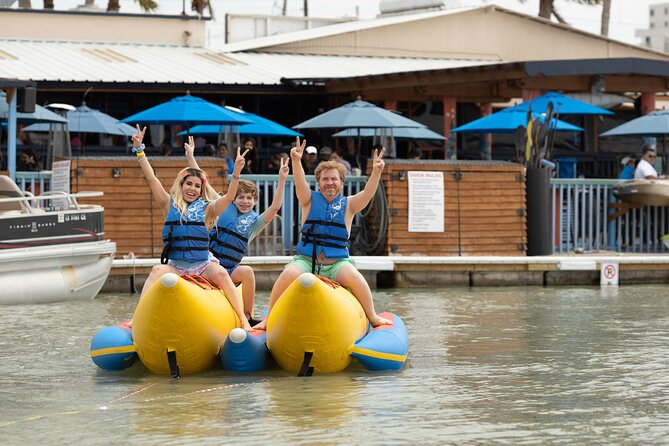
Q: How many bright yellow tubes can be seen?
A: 2